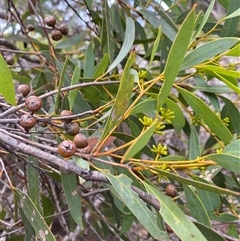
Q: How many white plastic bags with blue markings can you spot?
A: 0